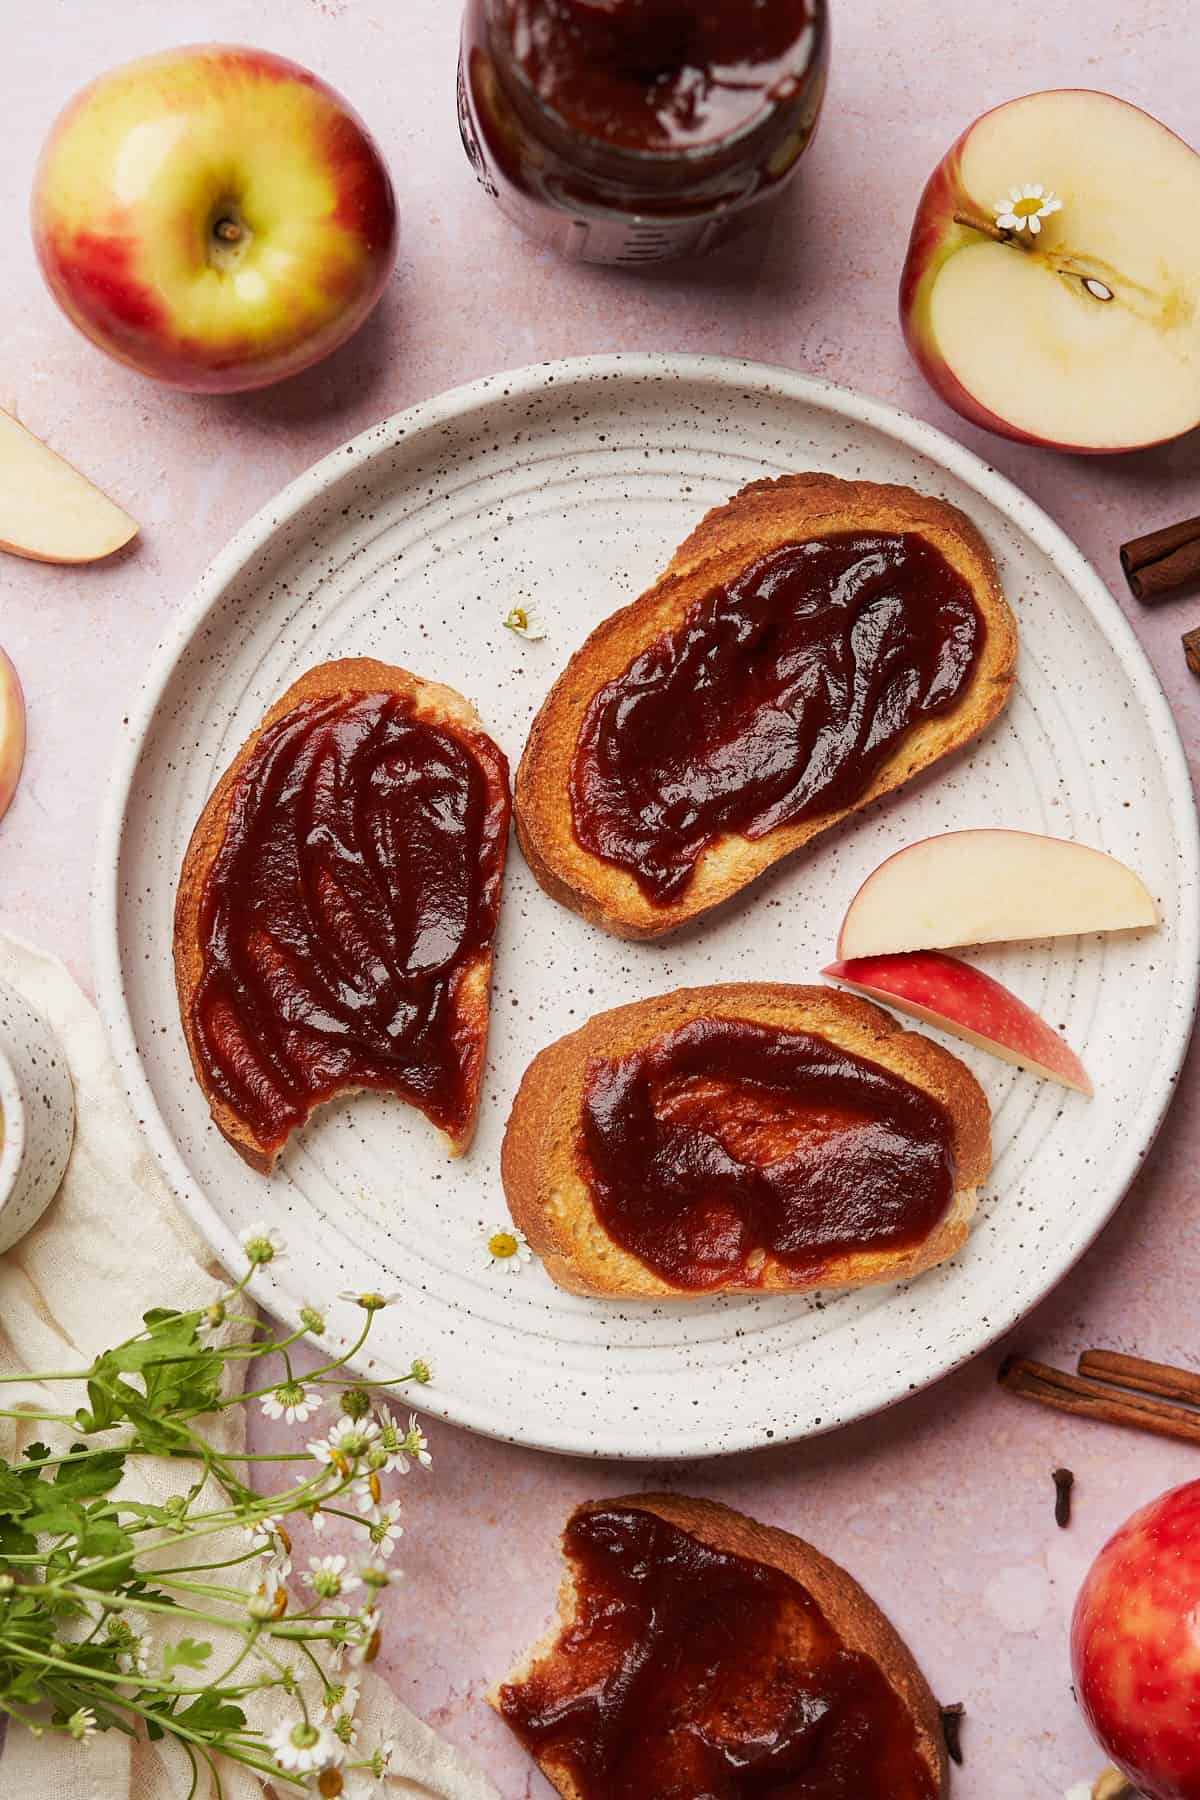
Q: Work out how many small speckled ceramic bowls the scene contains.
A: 1